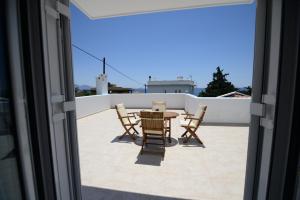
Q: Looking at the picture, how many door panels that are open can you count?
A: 2